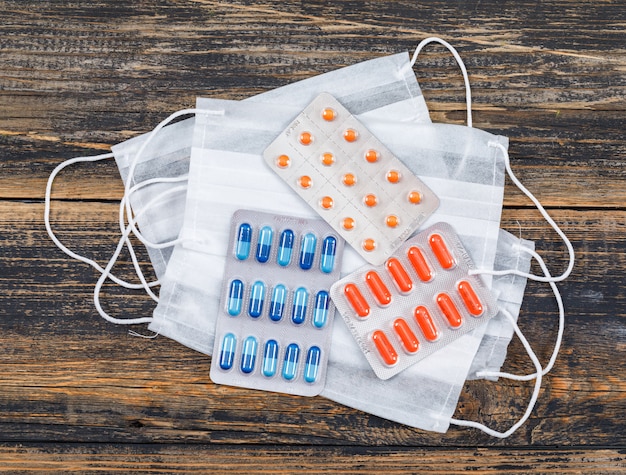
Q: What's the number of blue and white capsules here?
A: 15